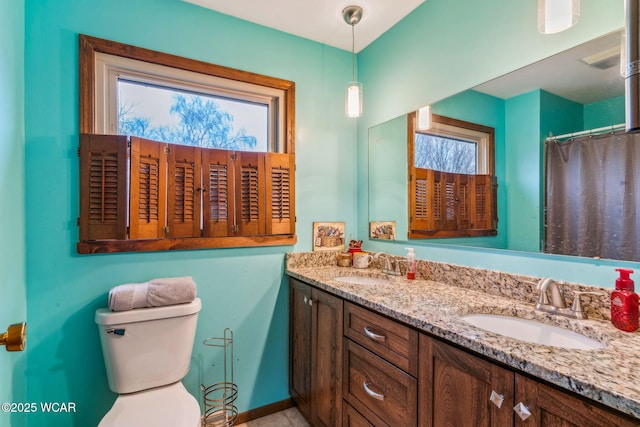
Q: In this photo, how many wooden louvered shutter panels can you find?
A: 6